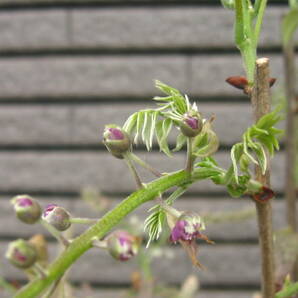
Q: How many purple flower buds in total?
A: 7